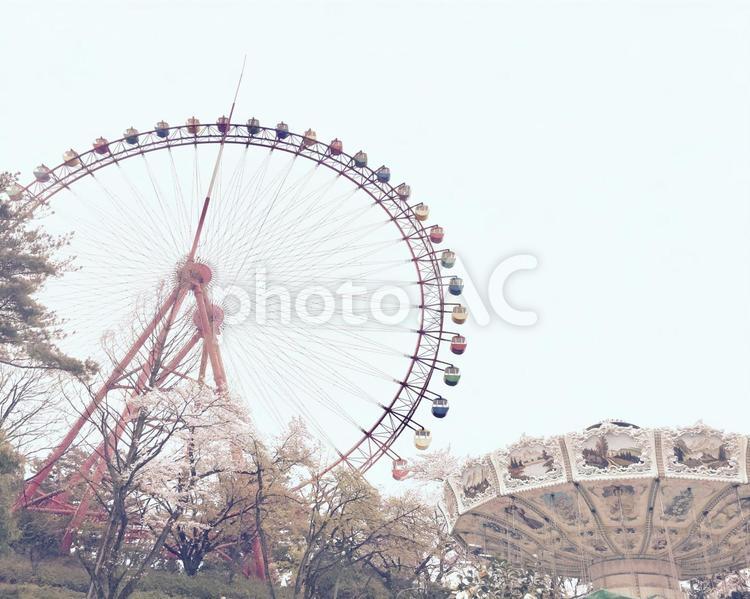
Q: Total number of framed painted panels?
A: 4